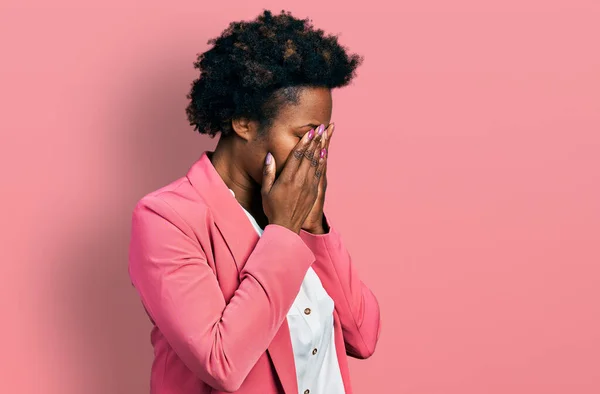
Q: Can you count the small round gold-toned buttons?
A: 3